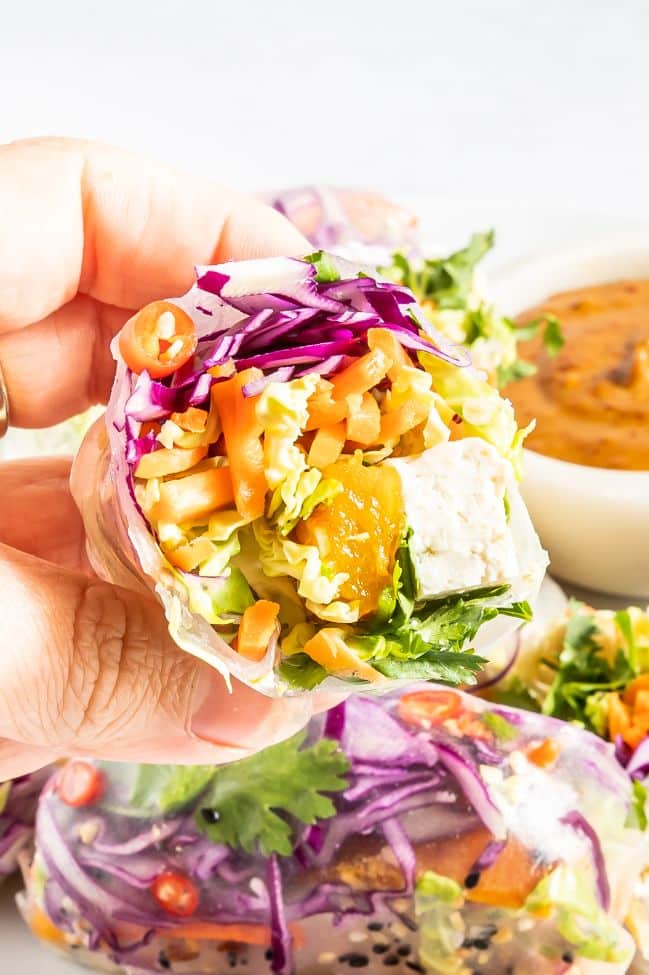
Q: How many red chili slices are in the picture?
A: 4